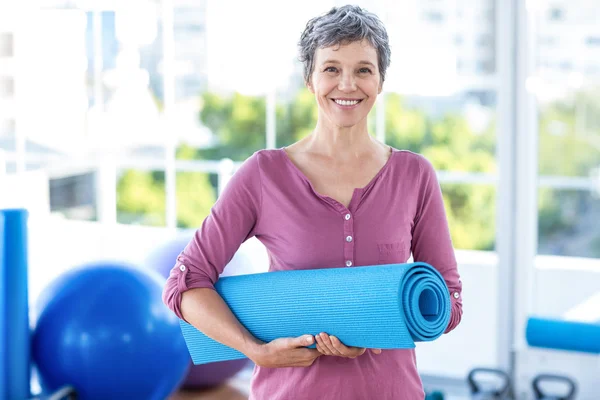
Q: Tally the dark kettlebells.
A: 2